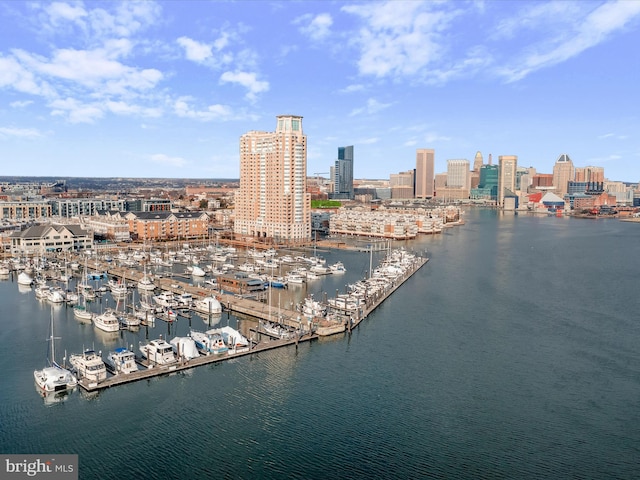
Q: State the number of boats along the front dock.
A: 8